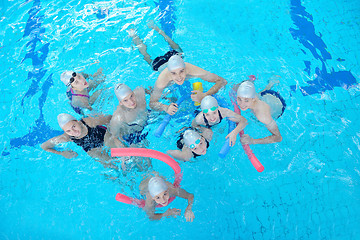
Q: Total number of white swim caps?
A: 8